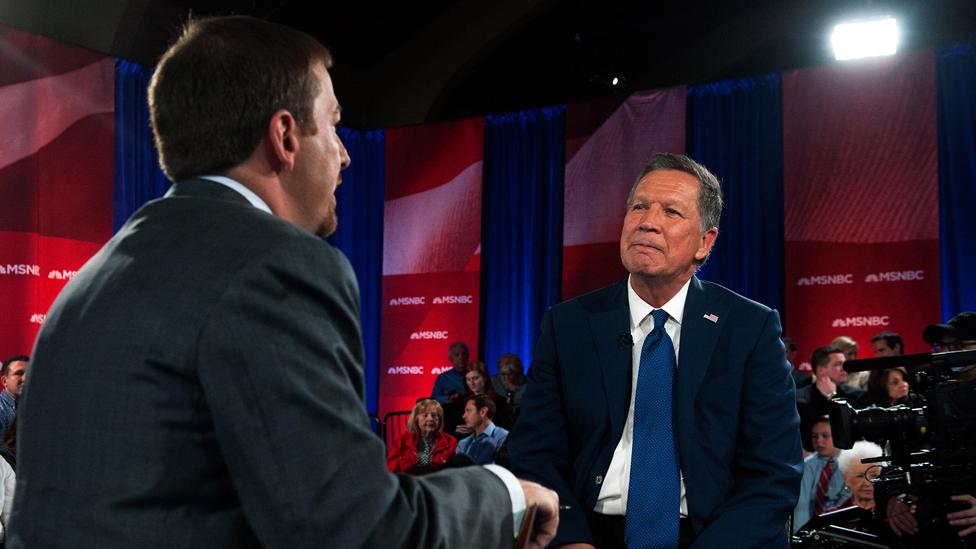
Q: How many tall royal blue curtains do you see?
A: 5